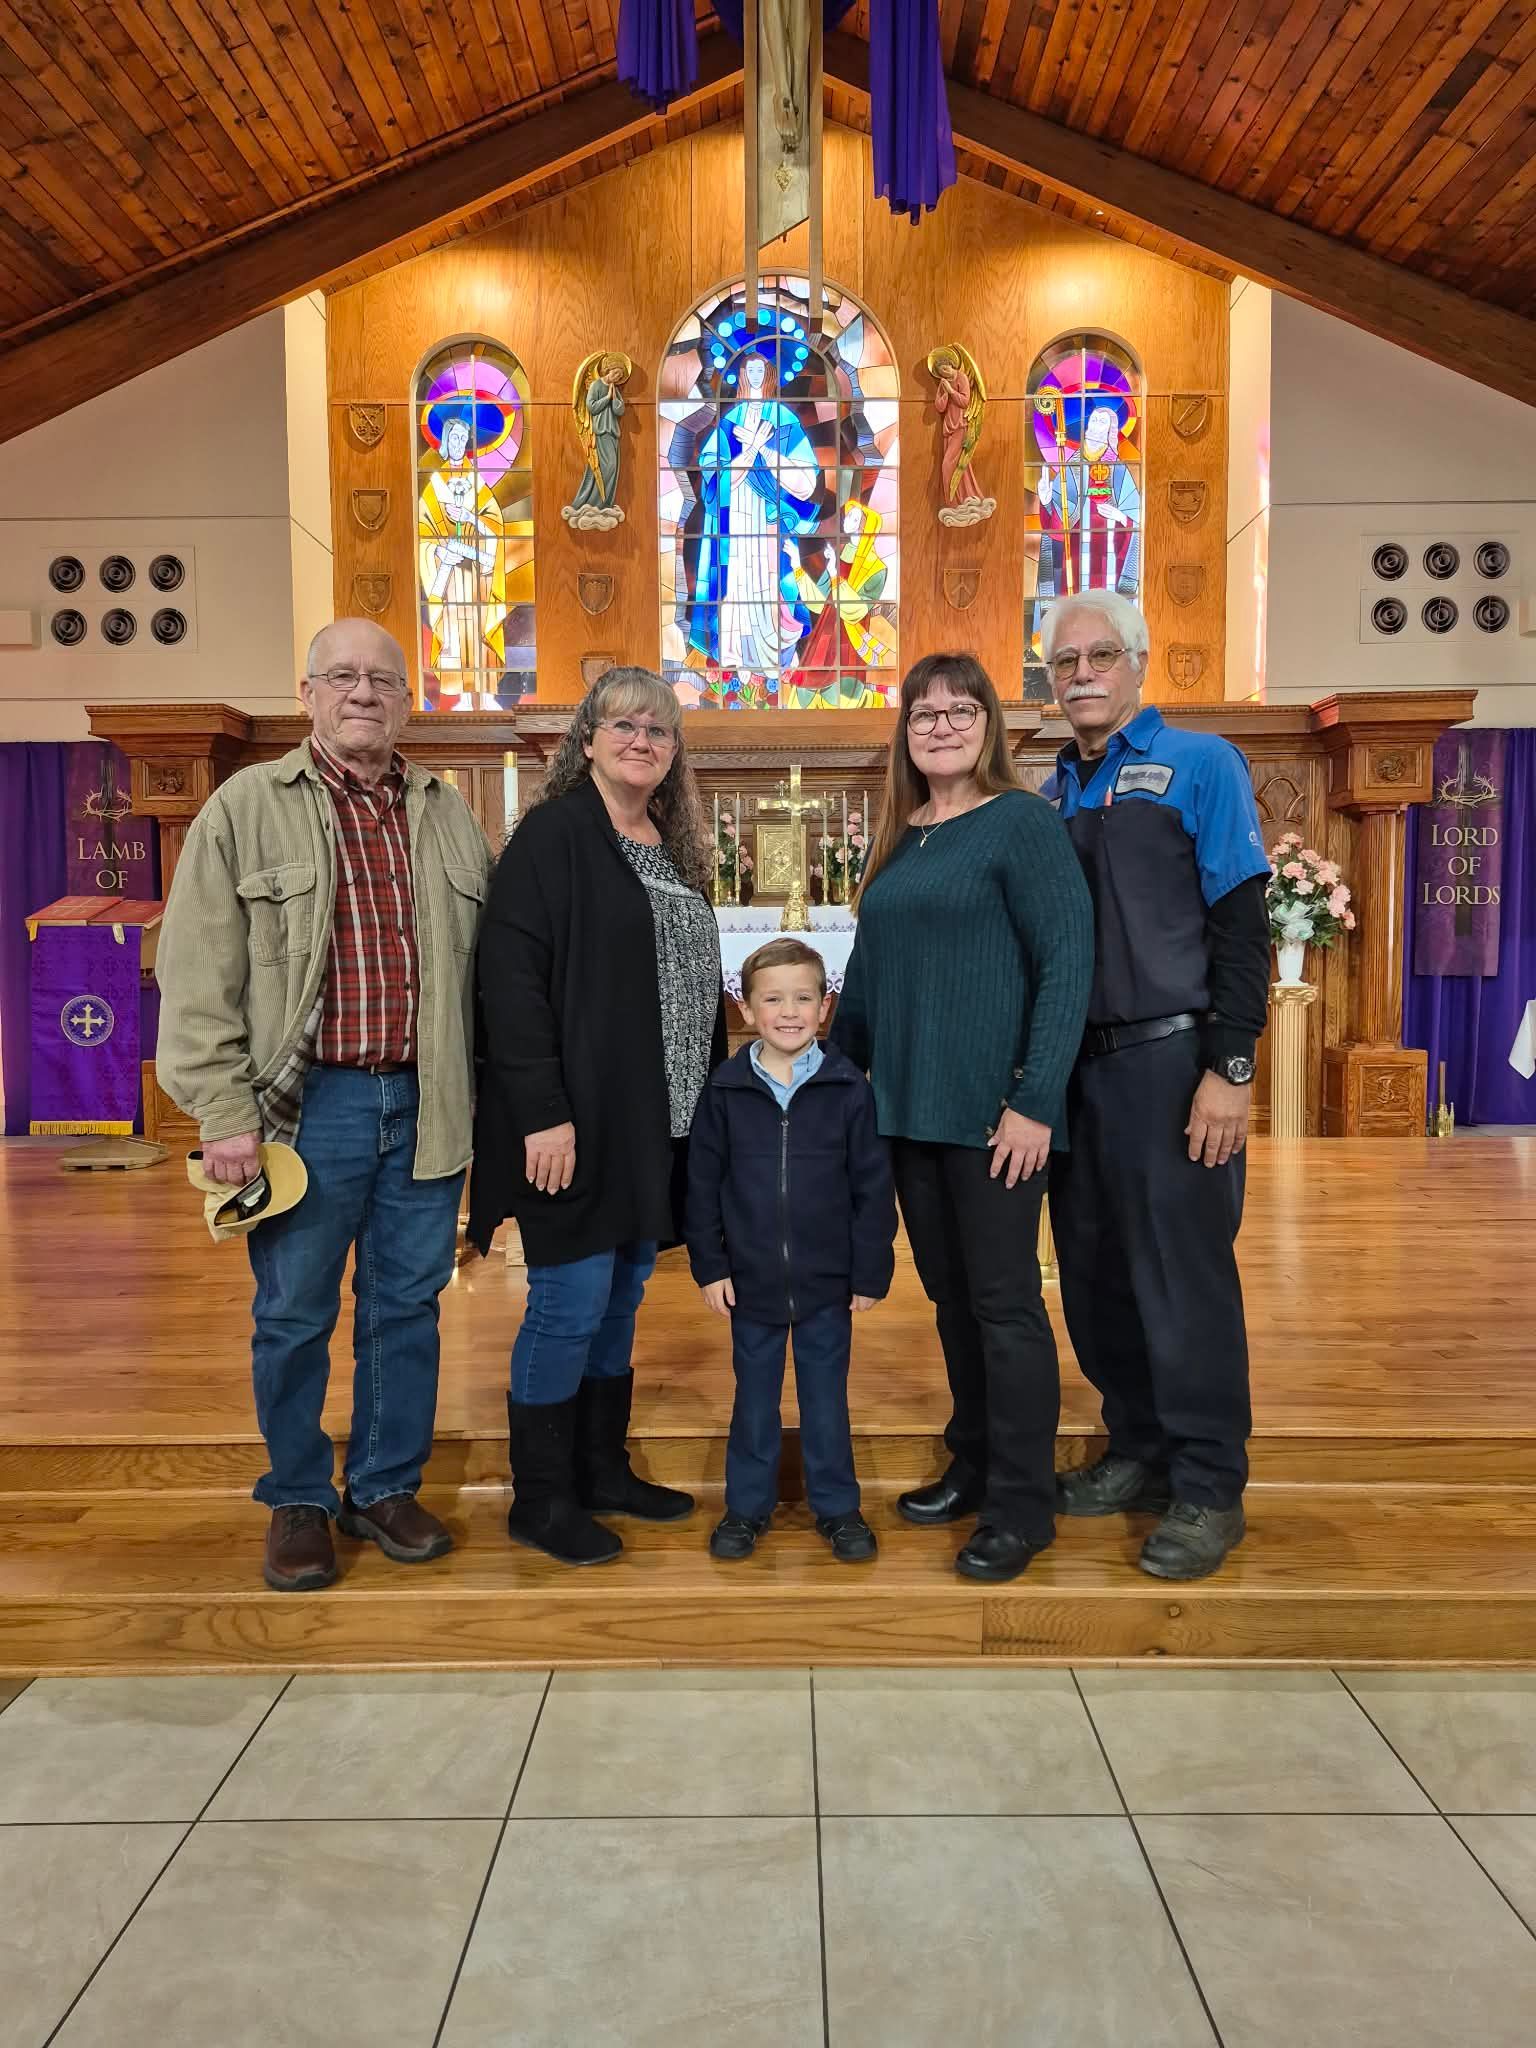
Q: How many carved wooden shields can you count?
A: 10